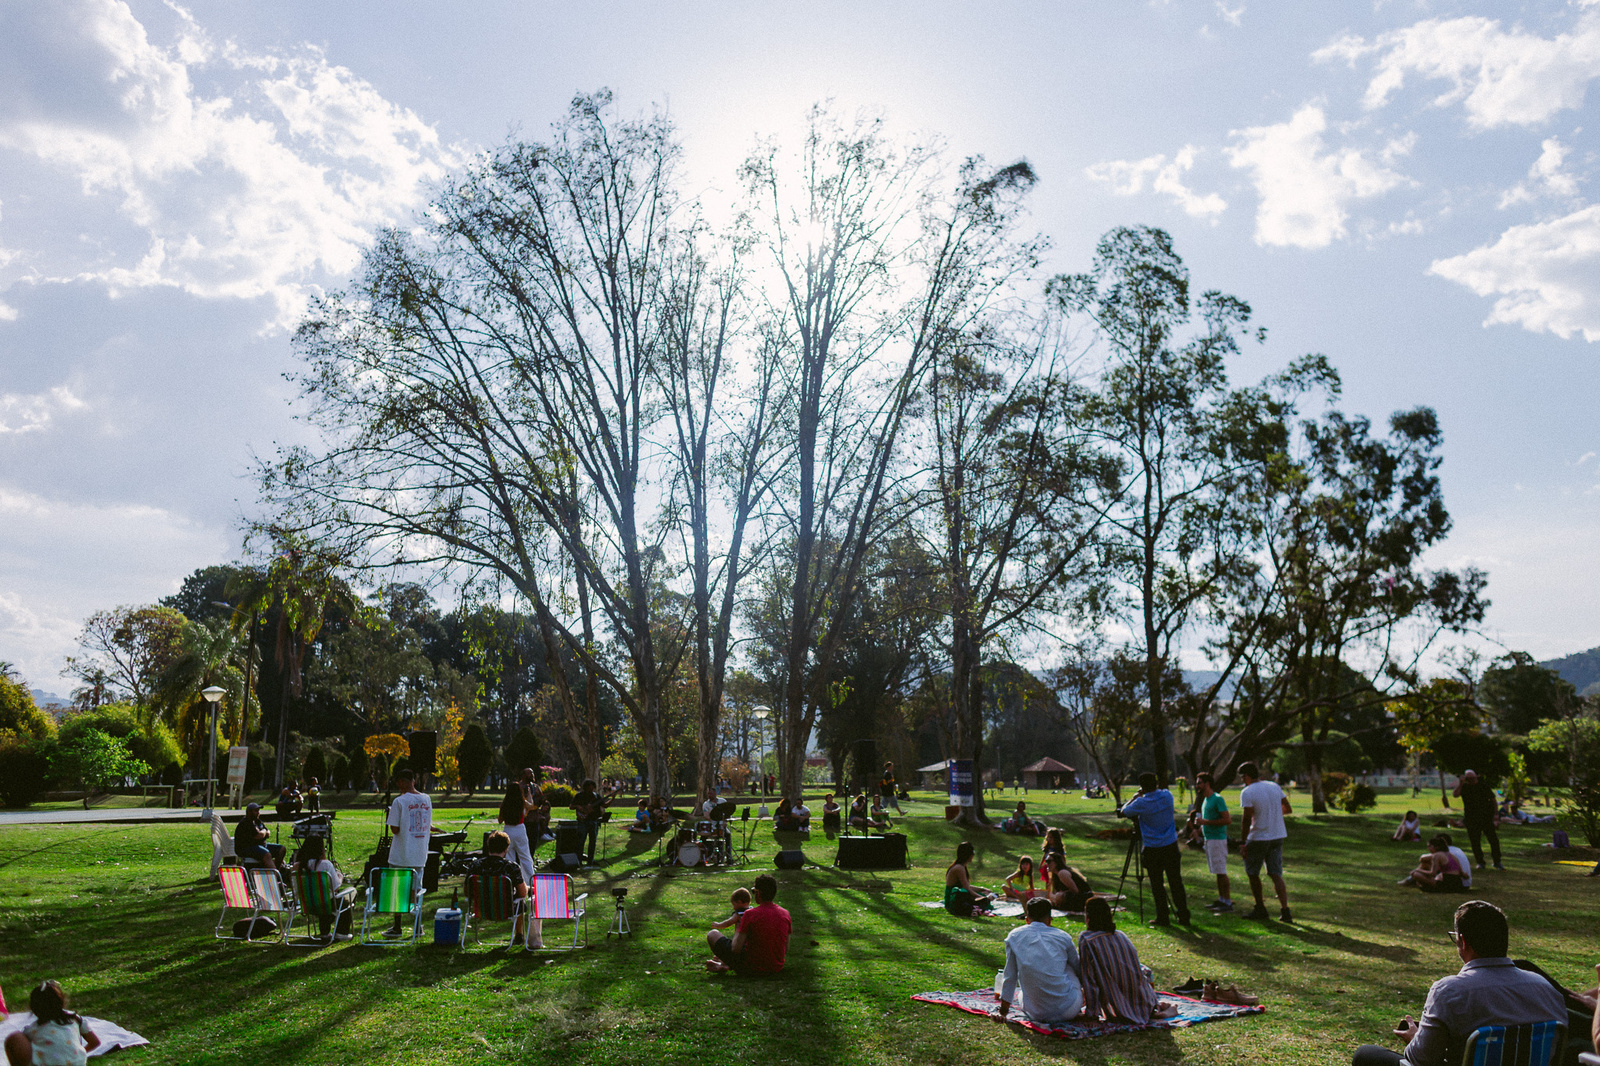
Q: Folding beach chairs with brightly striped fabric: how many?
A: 7